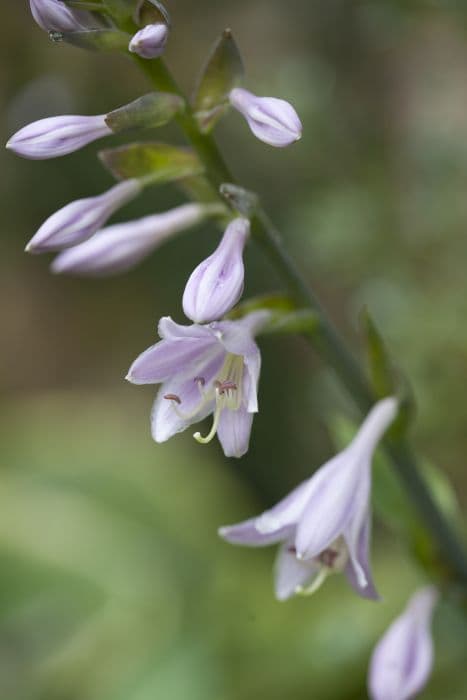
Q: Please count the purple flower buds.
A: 8